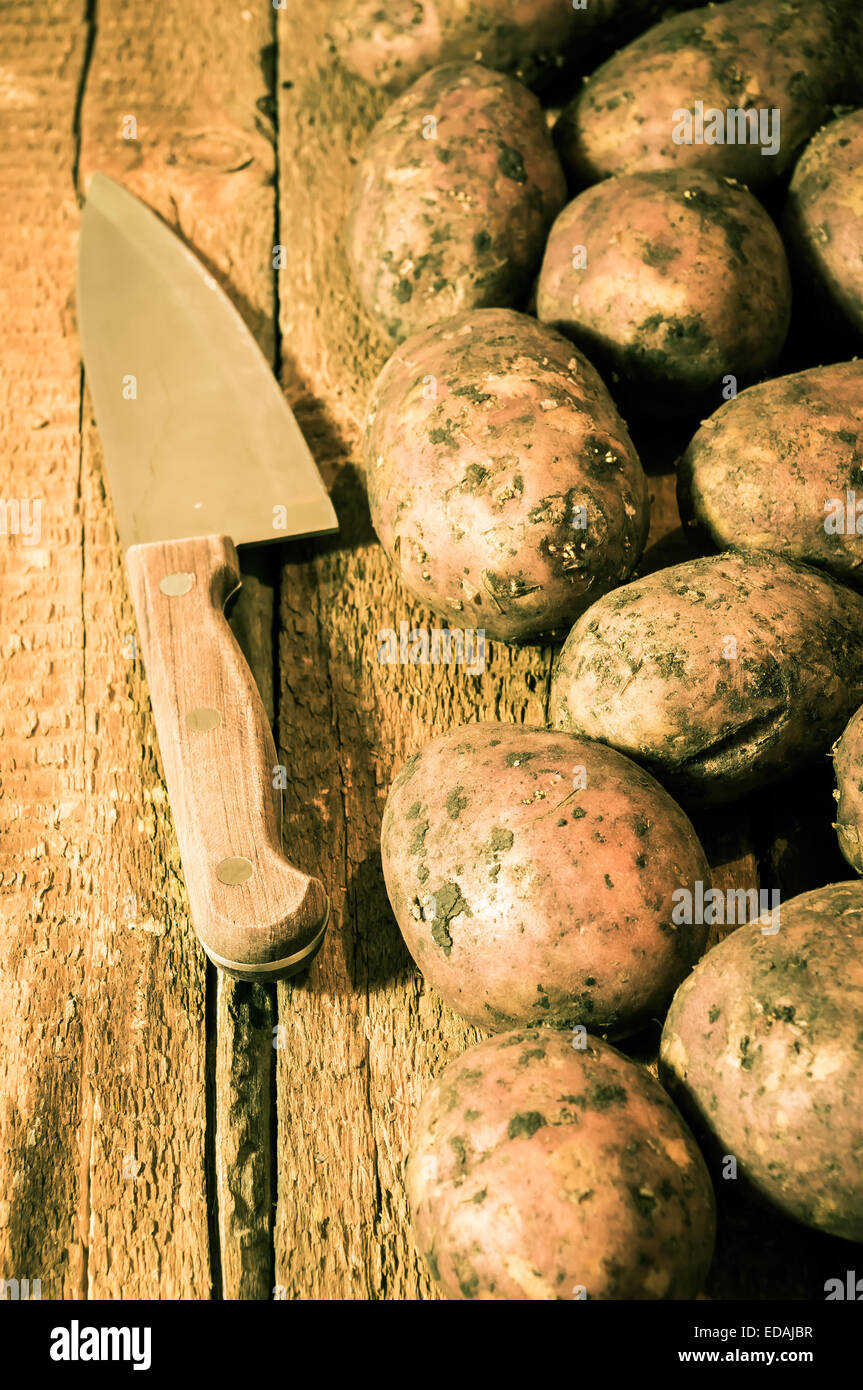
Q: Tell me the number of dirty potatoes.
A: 12